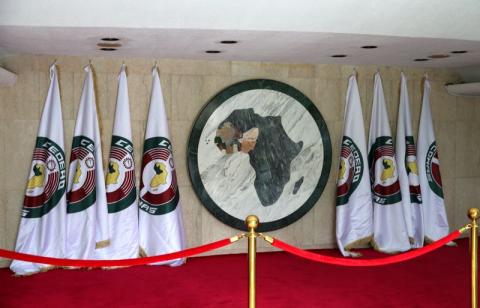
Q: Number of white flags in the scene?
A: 8